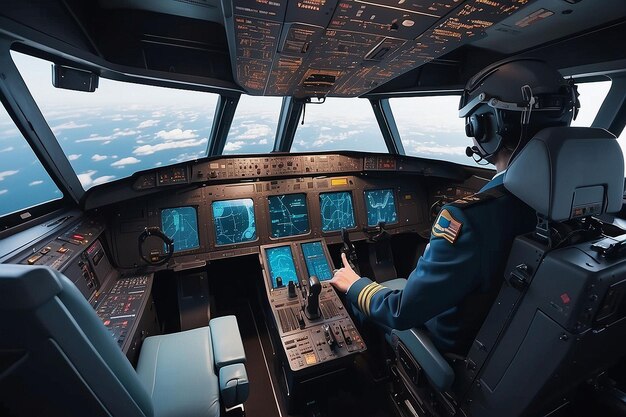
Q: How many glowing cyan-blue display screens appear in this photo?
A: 7